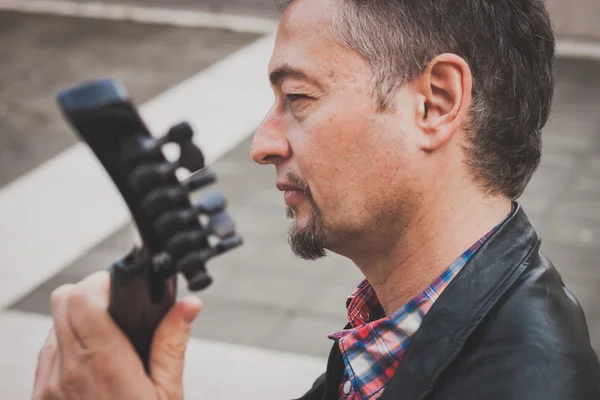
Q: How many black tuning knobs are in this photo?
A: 6